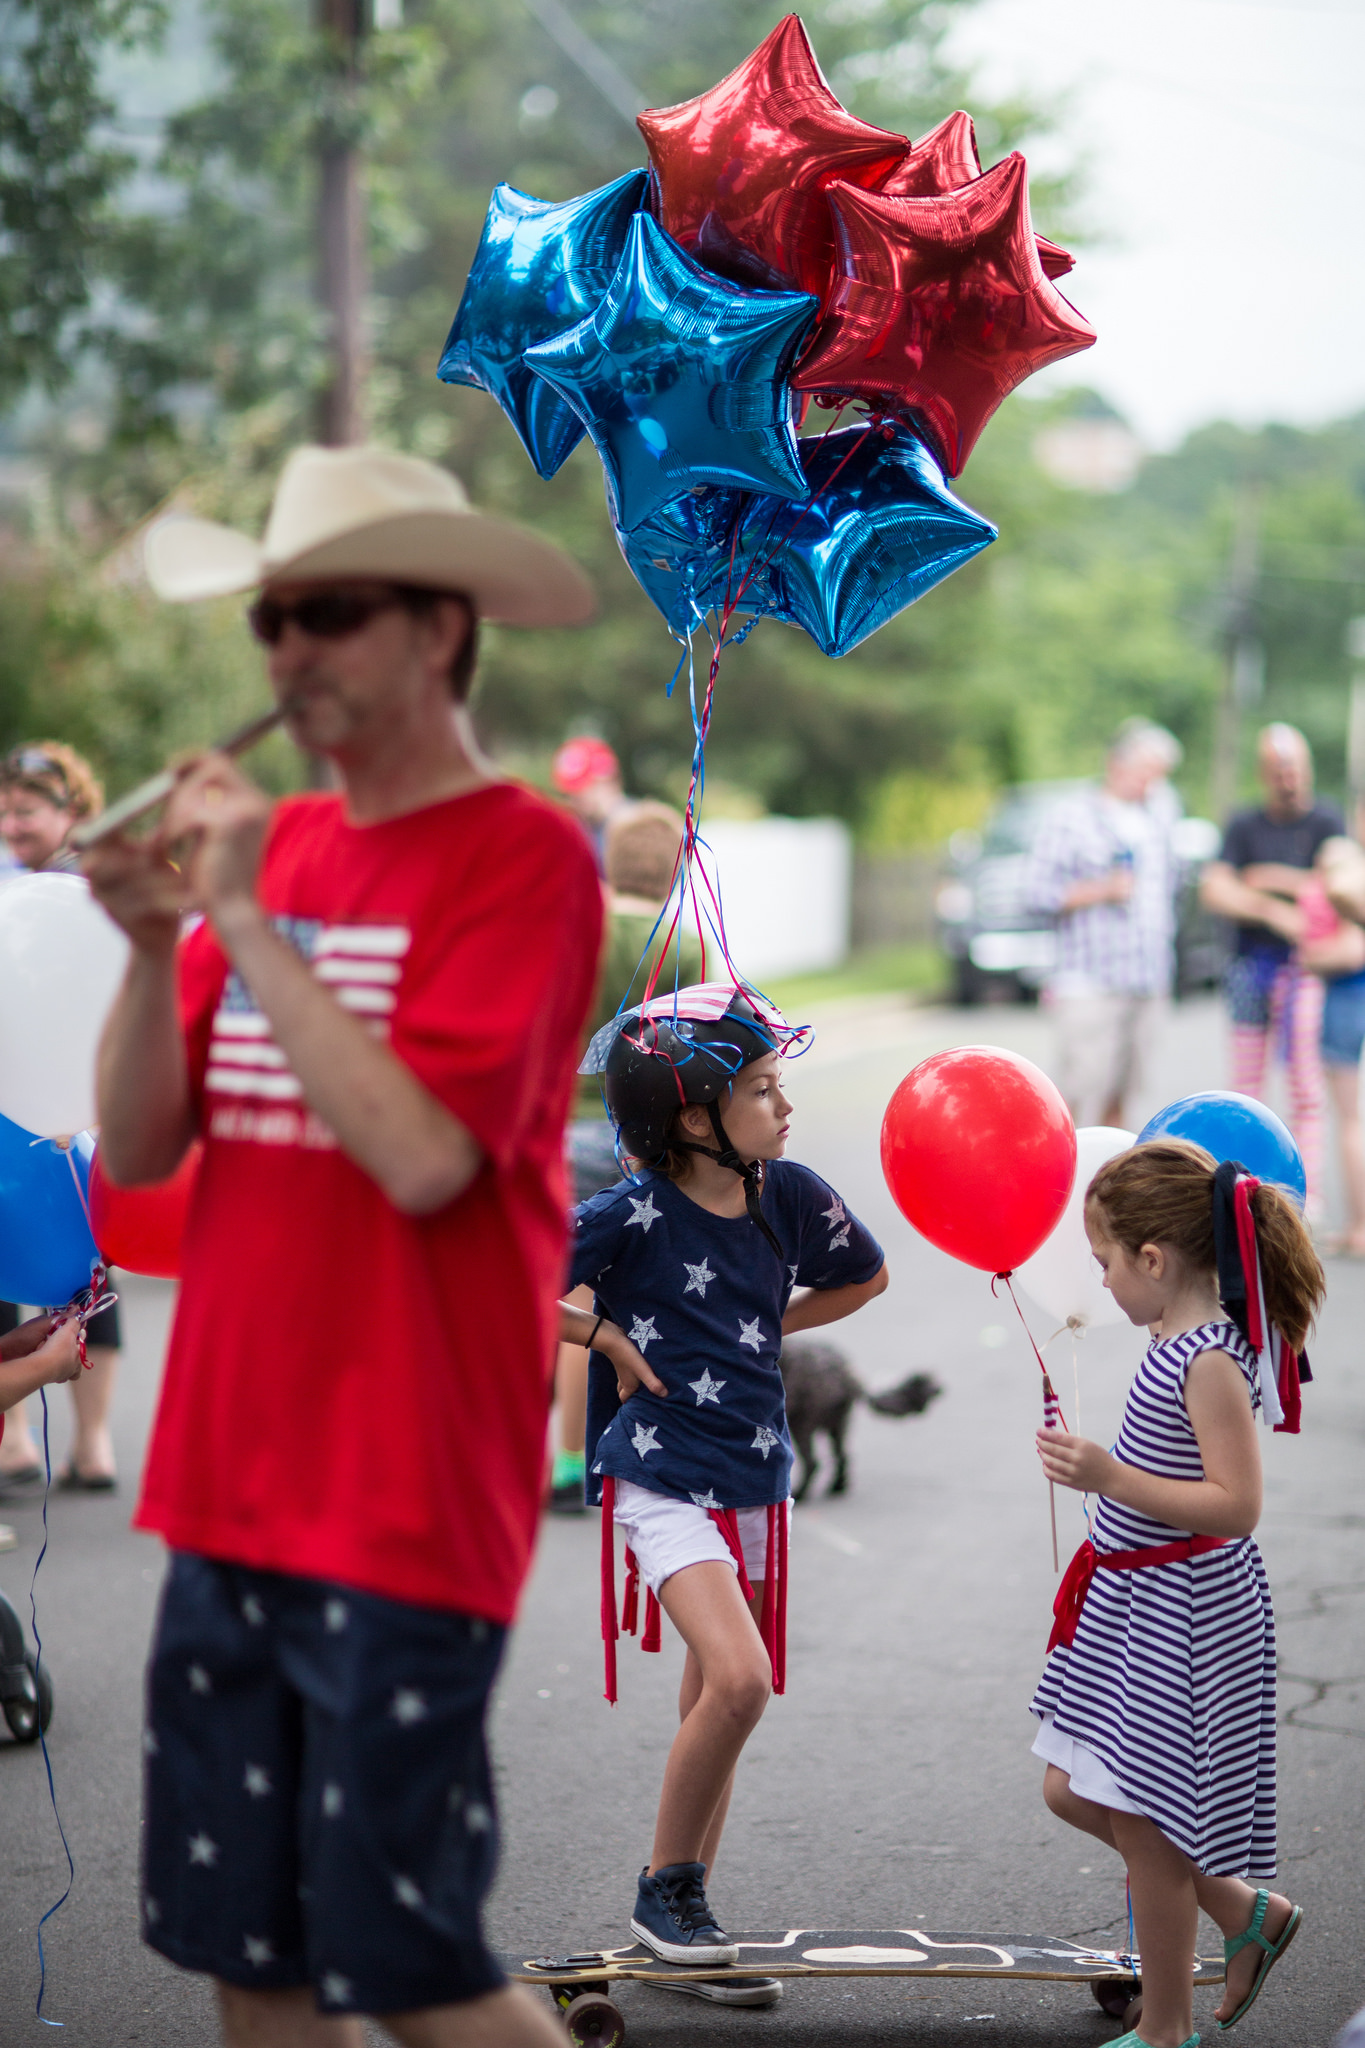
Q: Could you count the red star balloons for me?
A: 3